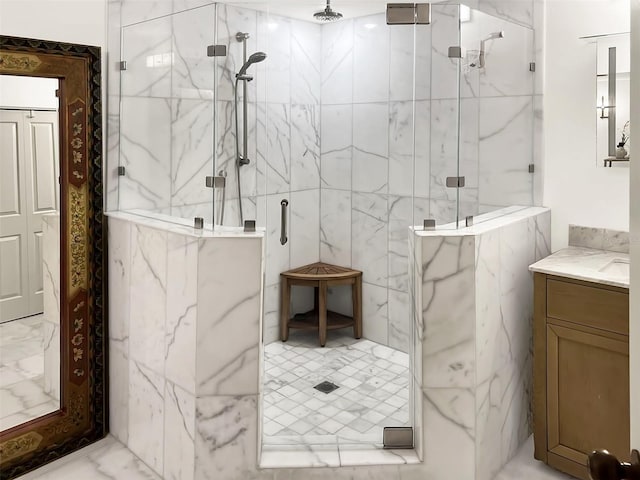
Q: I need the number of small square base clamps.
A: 4